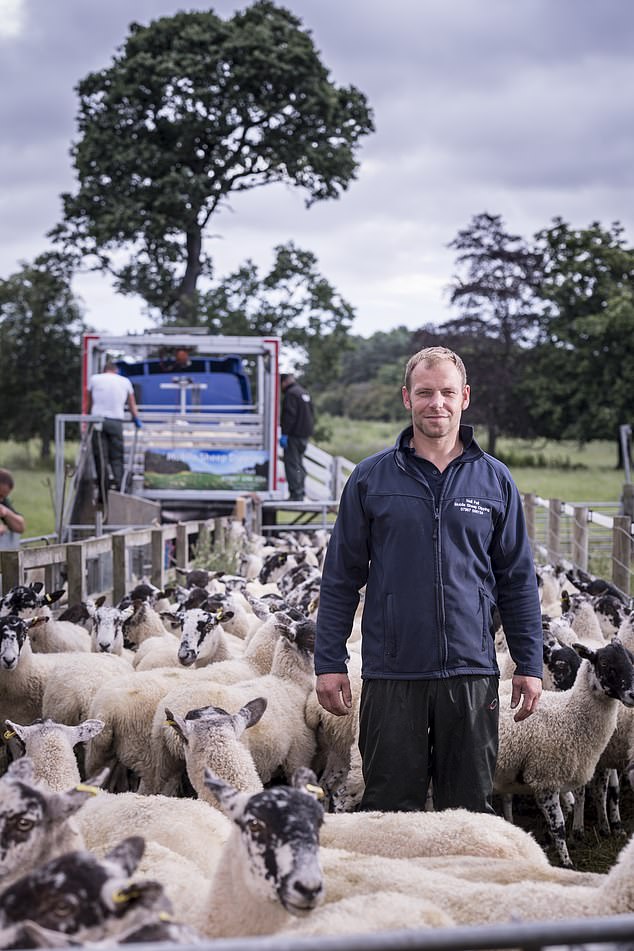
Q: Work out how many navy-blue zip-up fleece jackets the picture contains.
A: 1